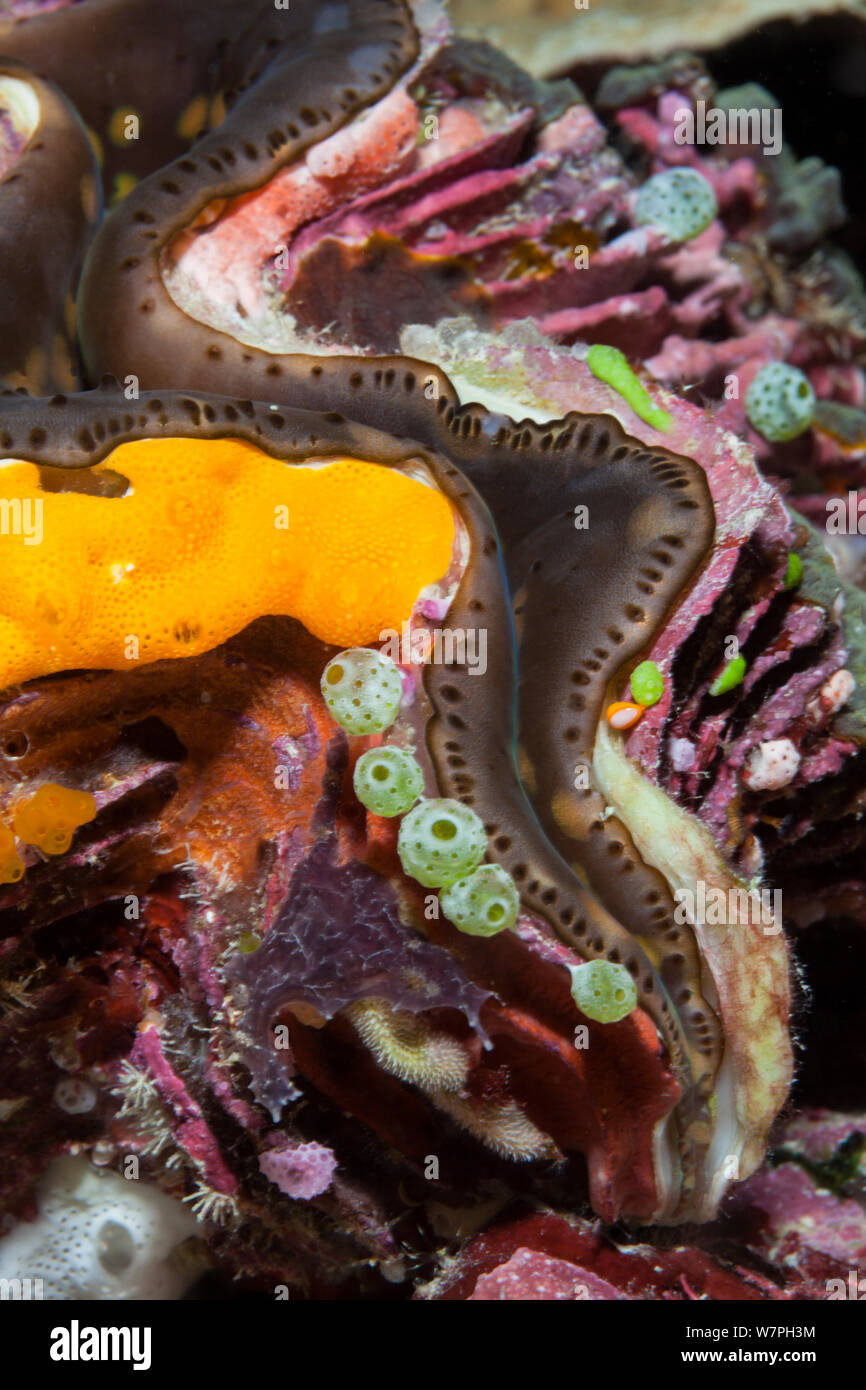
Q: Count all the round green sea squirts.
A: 7